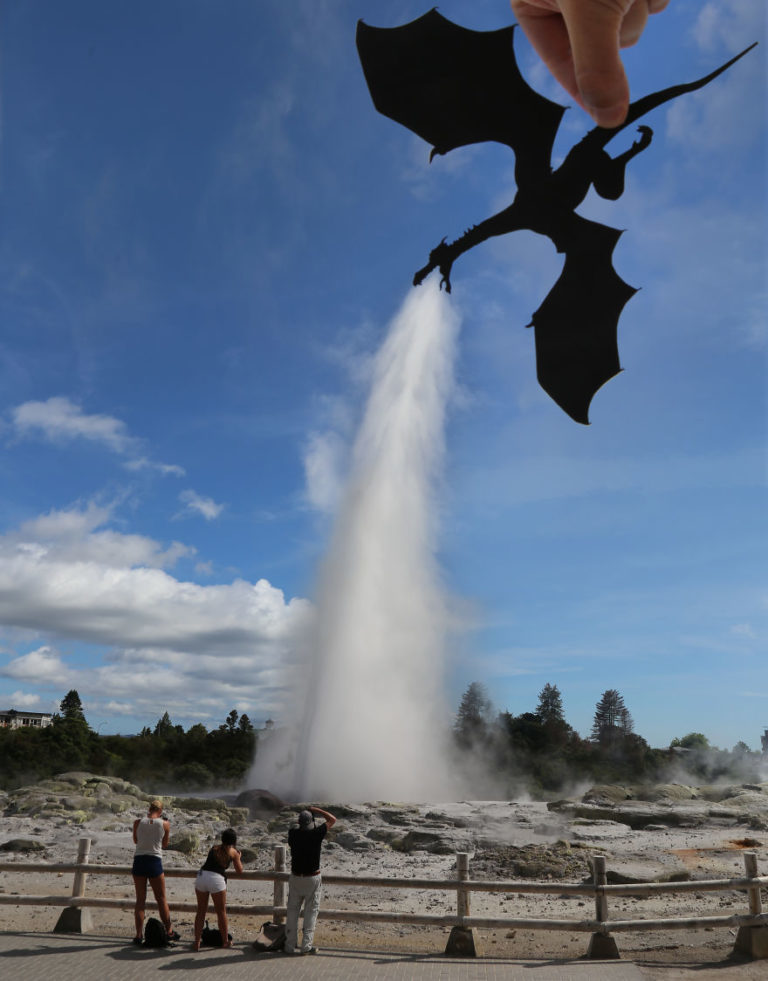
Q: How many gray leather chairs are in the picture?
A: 0